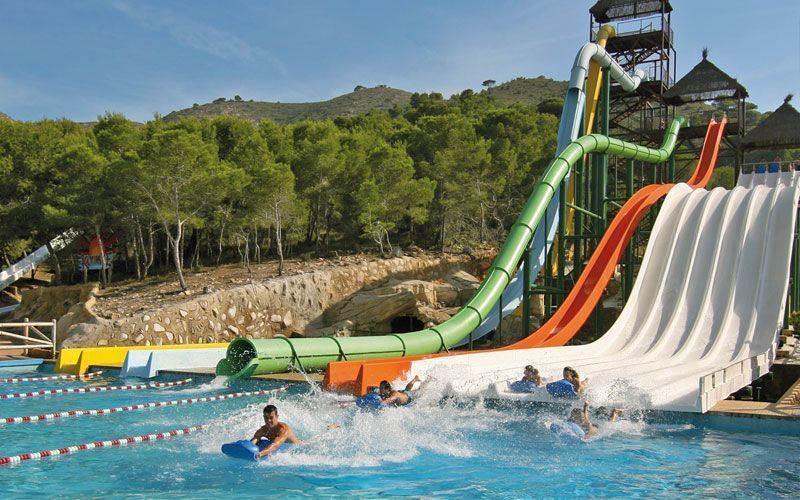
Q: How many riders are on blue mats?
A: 5